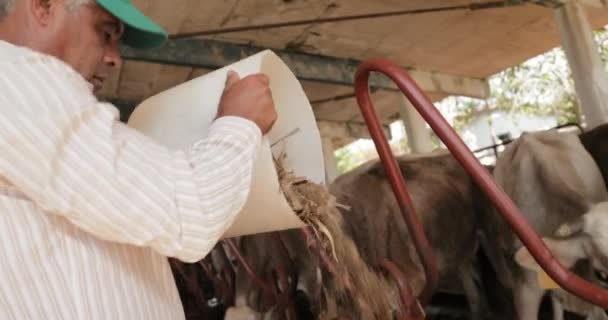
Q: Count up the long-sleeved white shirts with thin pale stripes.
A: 1